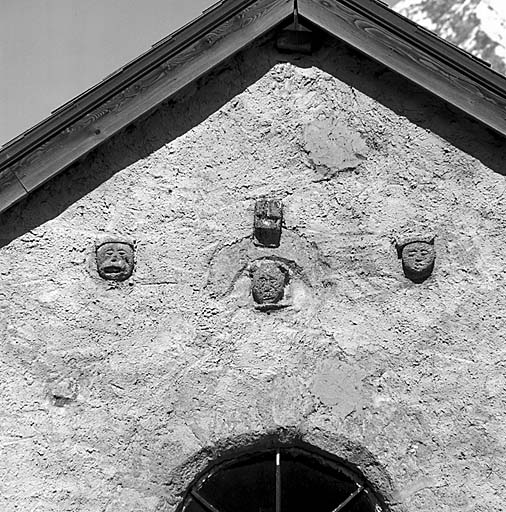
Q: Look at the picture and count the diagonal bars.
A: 2